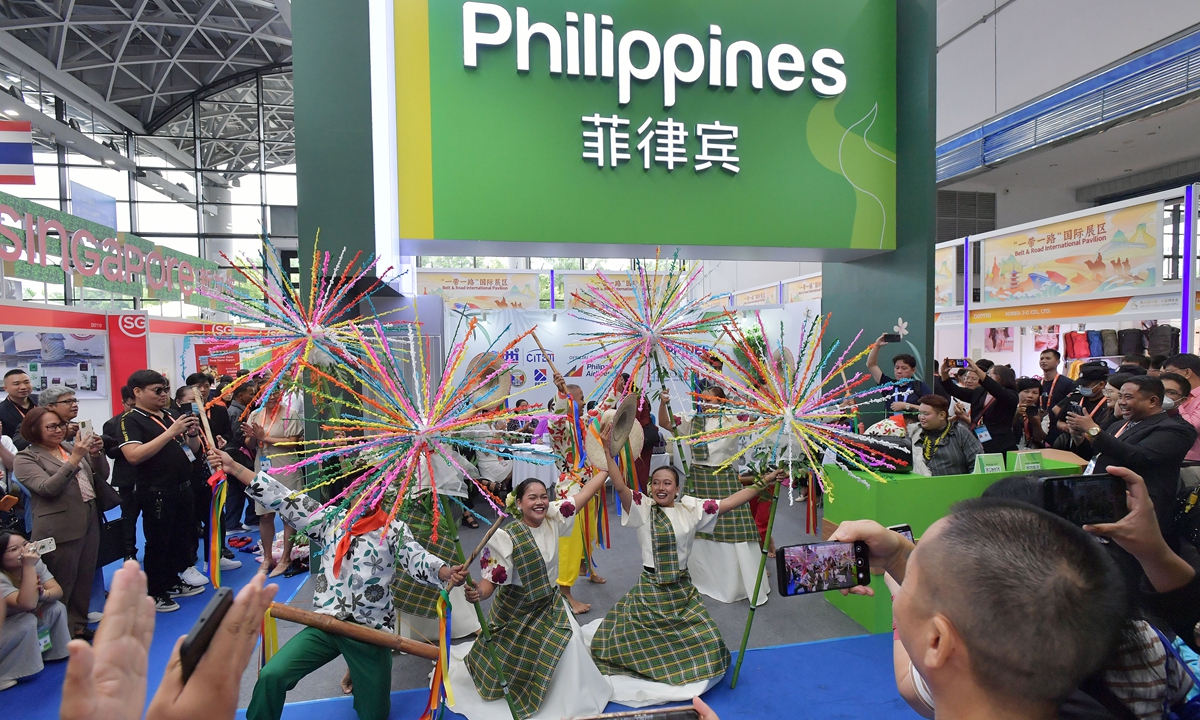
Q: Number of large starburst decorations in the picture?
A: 4